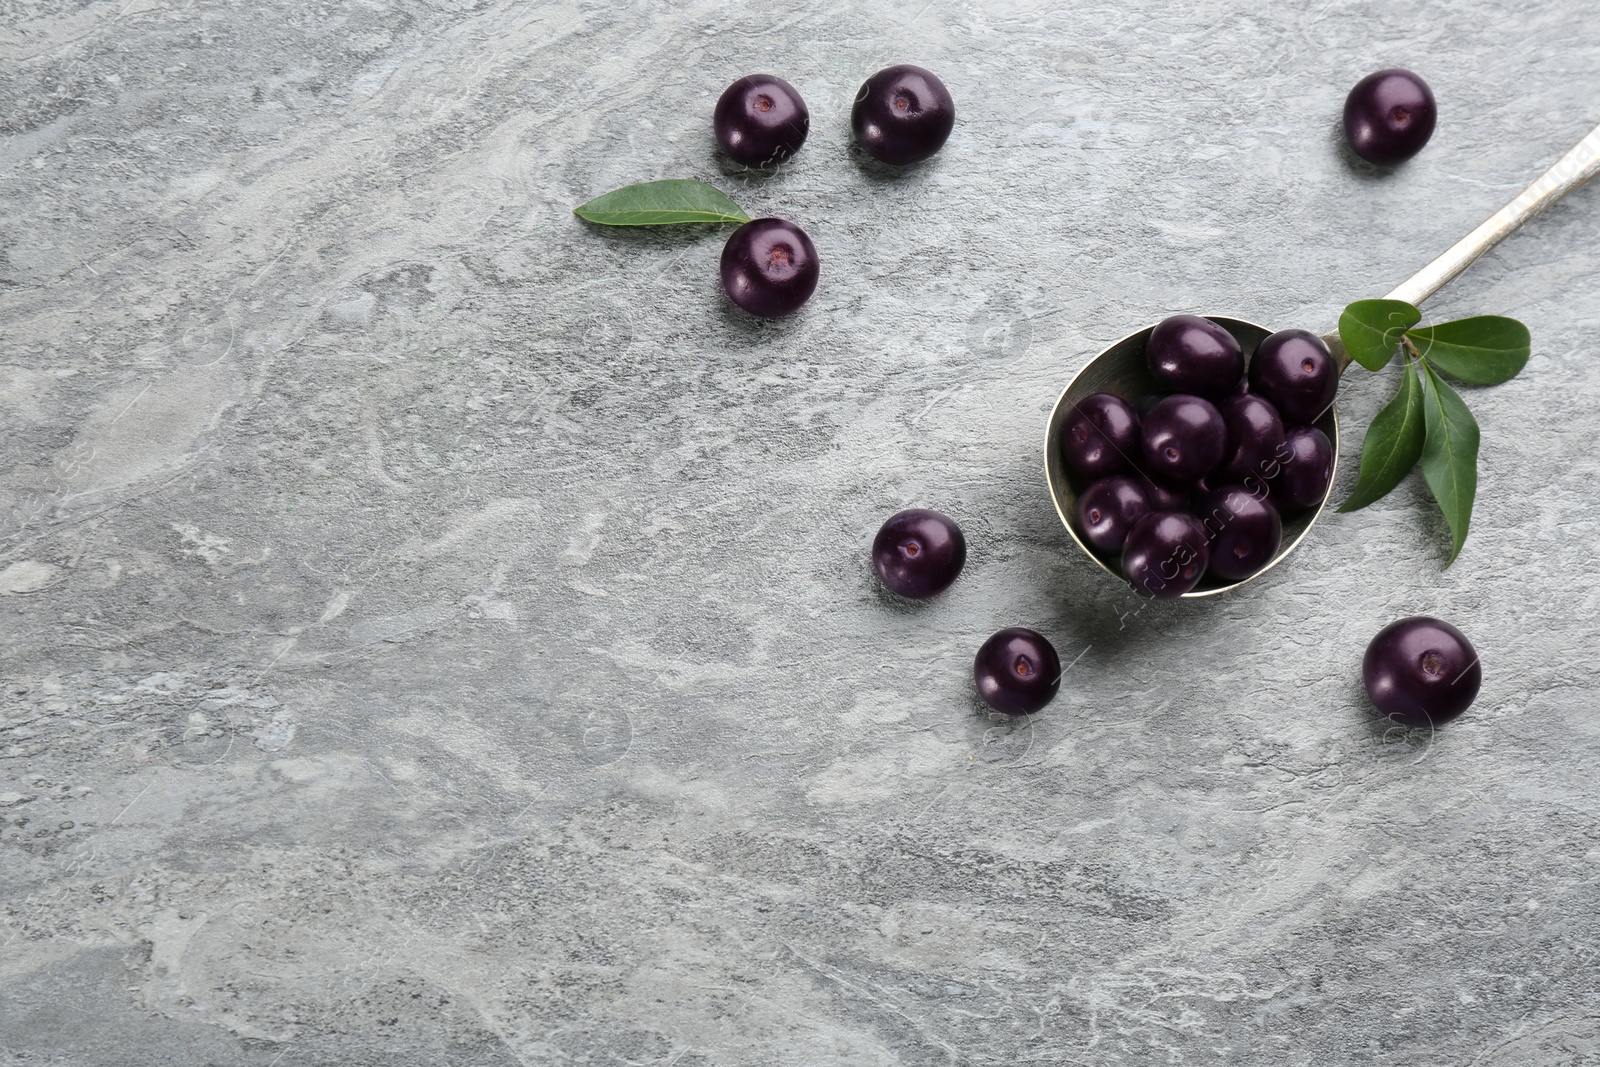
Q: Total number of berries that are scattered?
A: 7